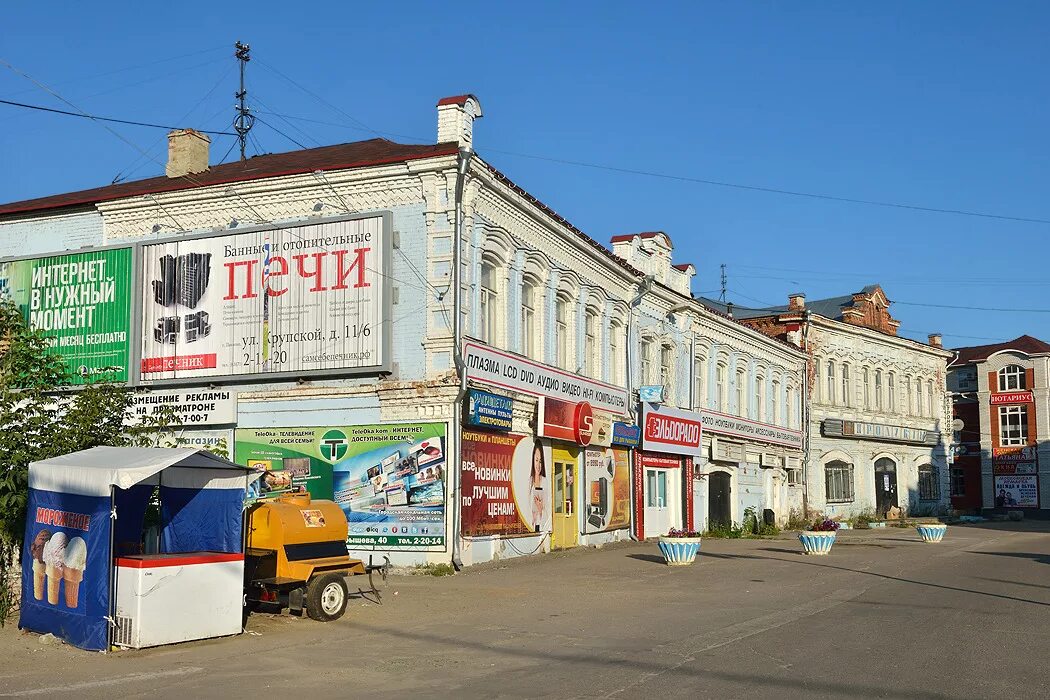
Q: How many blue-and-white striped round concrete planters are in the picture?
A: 3